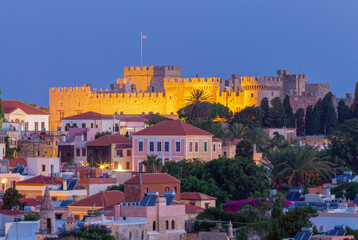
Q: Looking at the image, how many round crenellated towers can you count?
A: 2